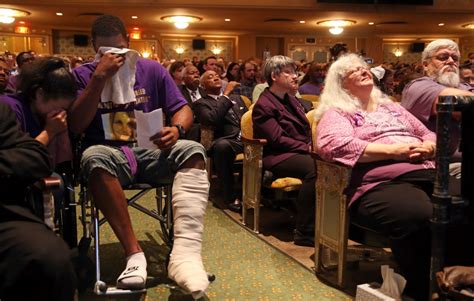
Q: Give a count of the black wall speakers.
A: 3